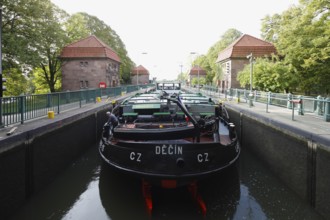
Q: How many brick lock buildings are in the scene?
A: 4